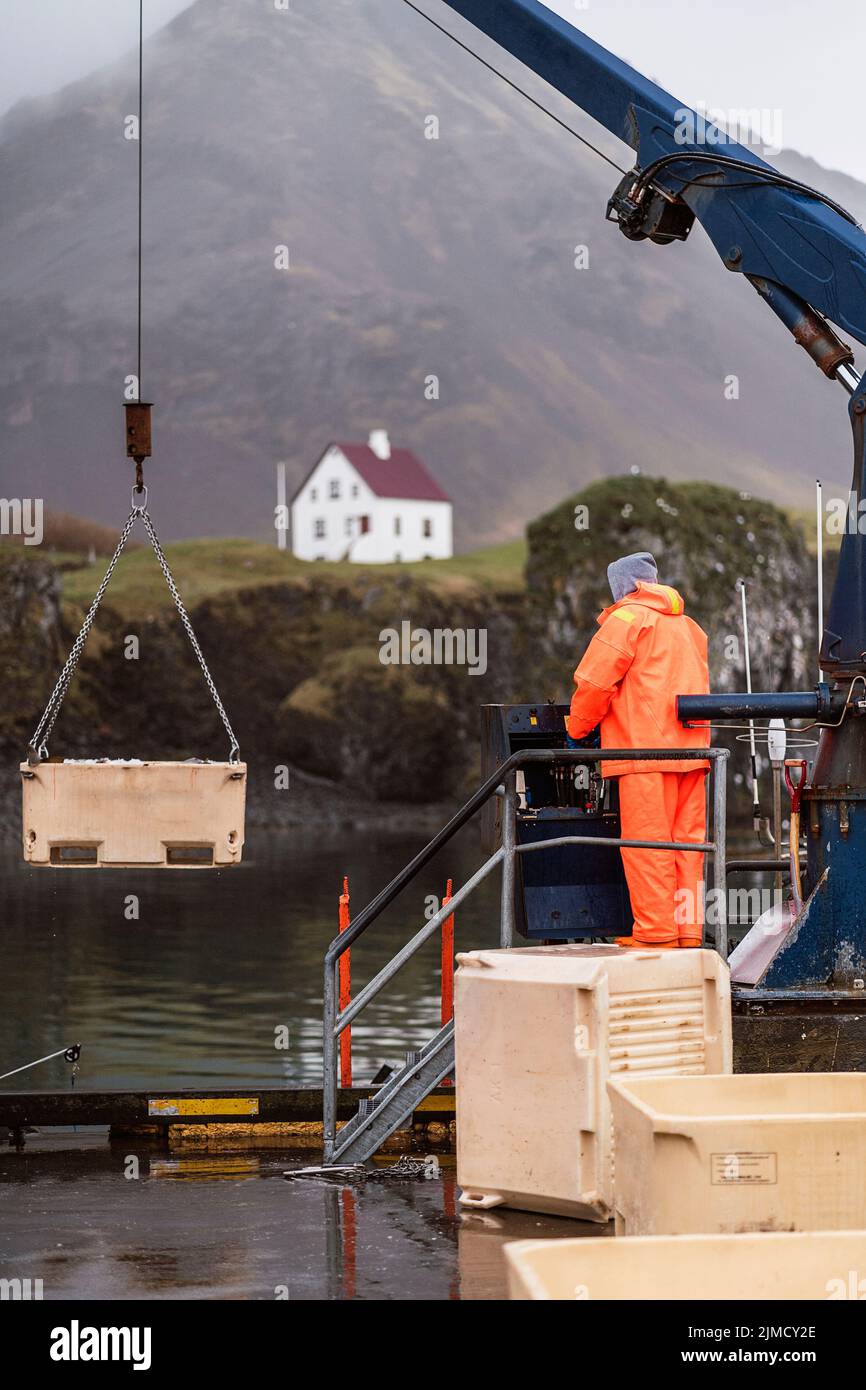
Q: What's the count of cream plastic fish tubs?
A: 4